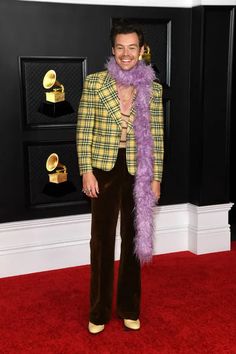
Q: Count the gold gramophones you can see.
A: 3